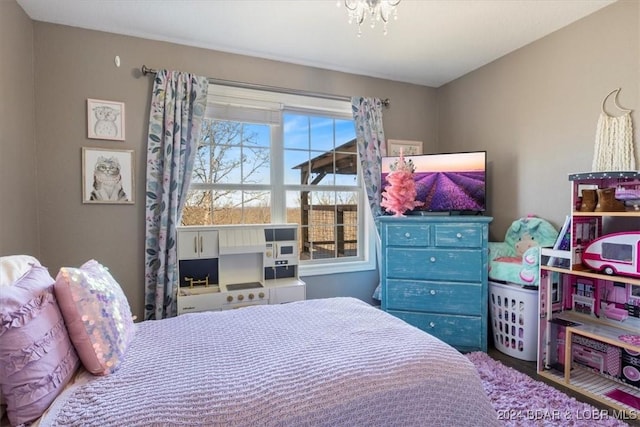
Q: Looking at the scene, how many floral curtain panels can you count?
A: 2